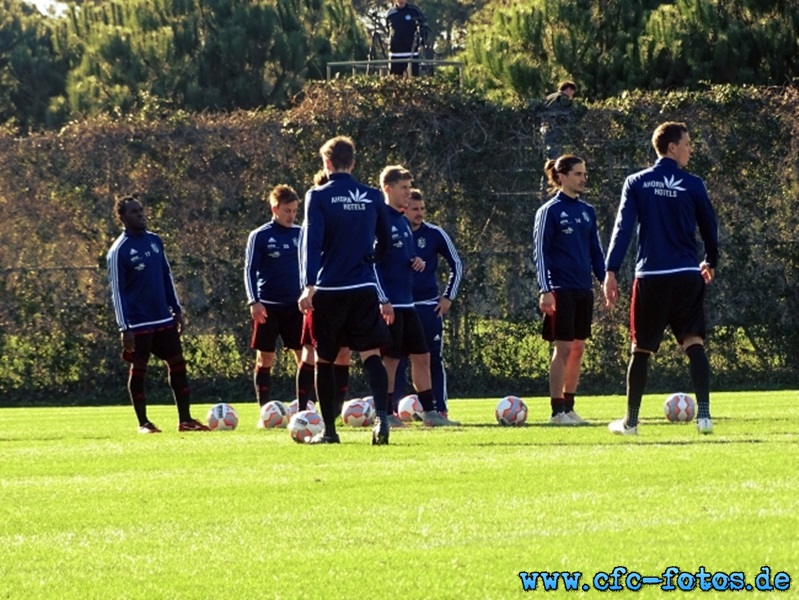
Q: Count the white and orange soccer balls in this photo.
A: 9